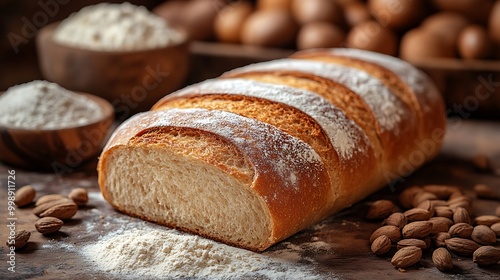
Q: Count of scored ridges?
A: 4